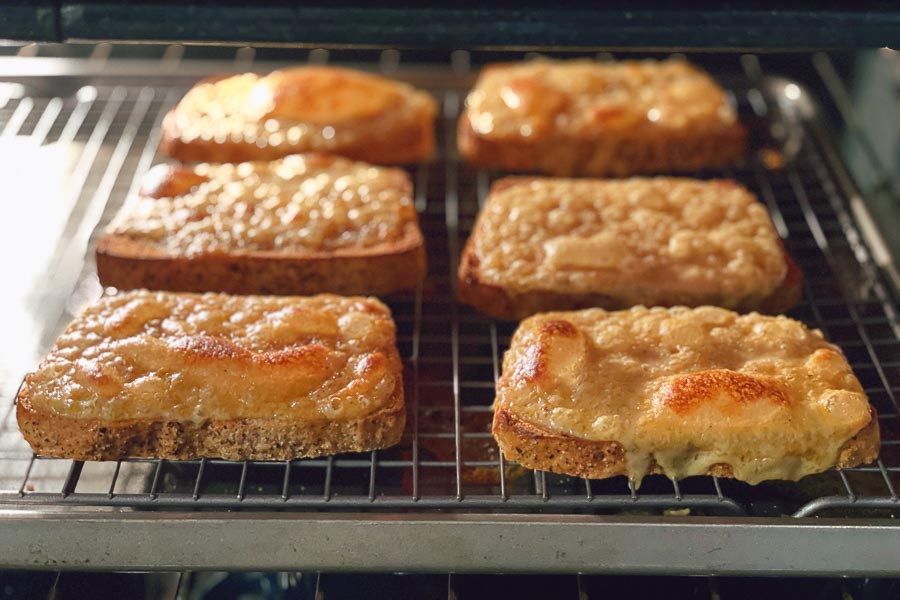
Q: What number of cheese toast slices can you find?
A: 6